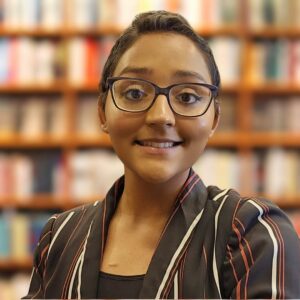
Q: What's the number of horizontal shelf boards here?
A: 5